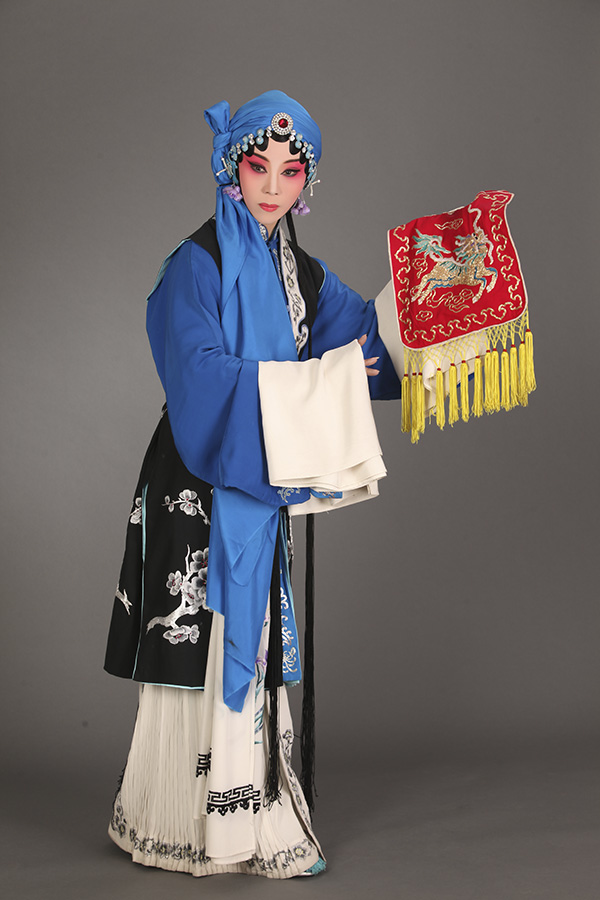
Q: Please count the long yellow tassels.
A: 13